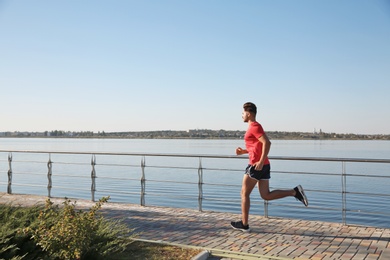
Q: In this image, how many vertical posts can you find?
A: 7